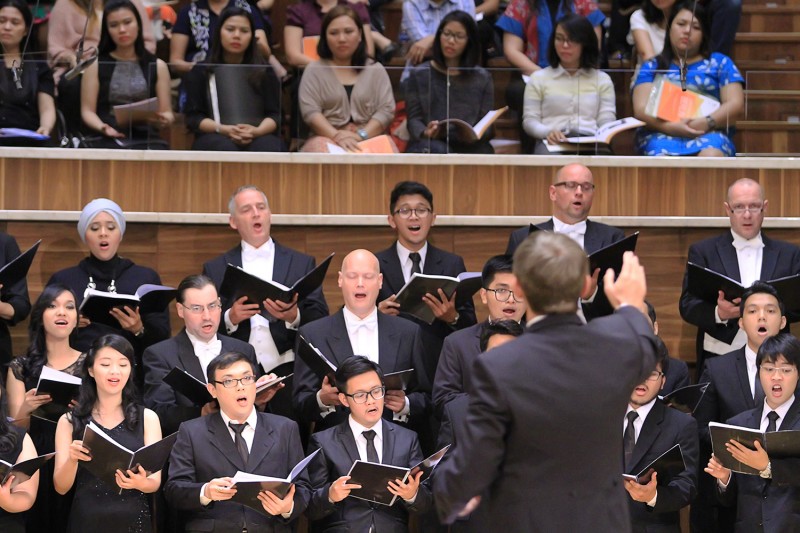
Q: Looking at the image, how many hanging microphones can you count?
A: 3